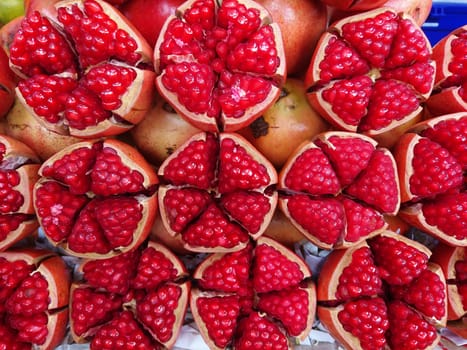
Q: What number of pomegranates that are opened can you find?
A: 14